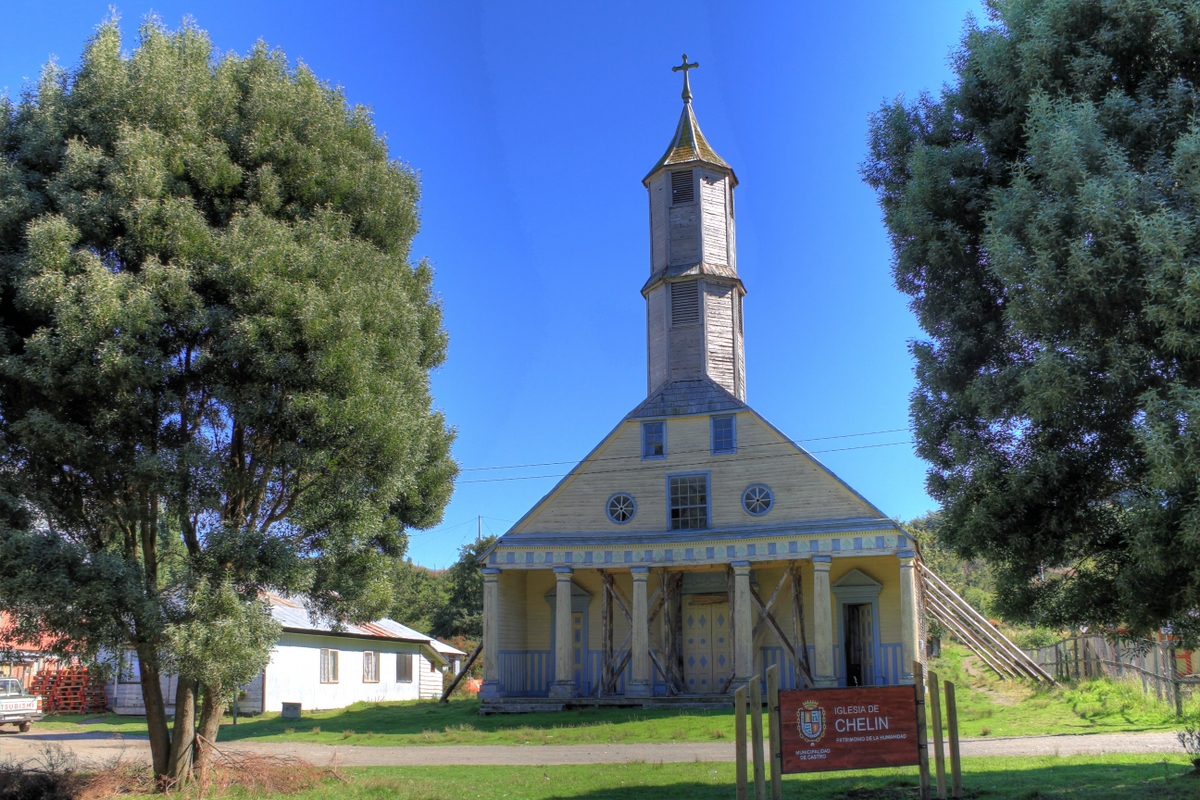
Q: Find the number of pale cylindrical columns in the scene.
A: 6